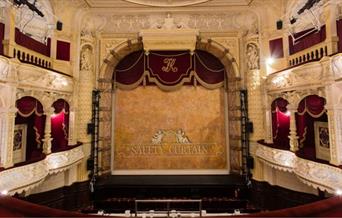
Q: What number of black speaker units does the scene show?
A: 6